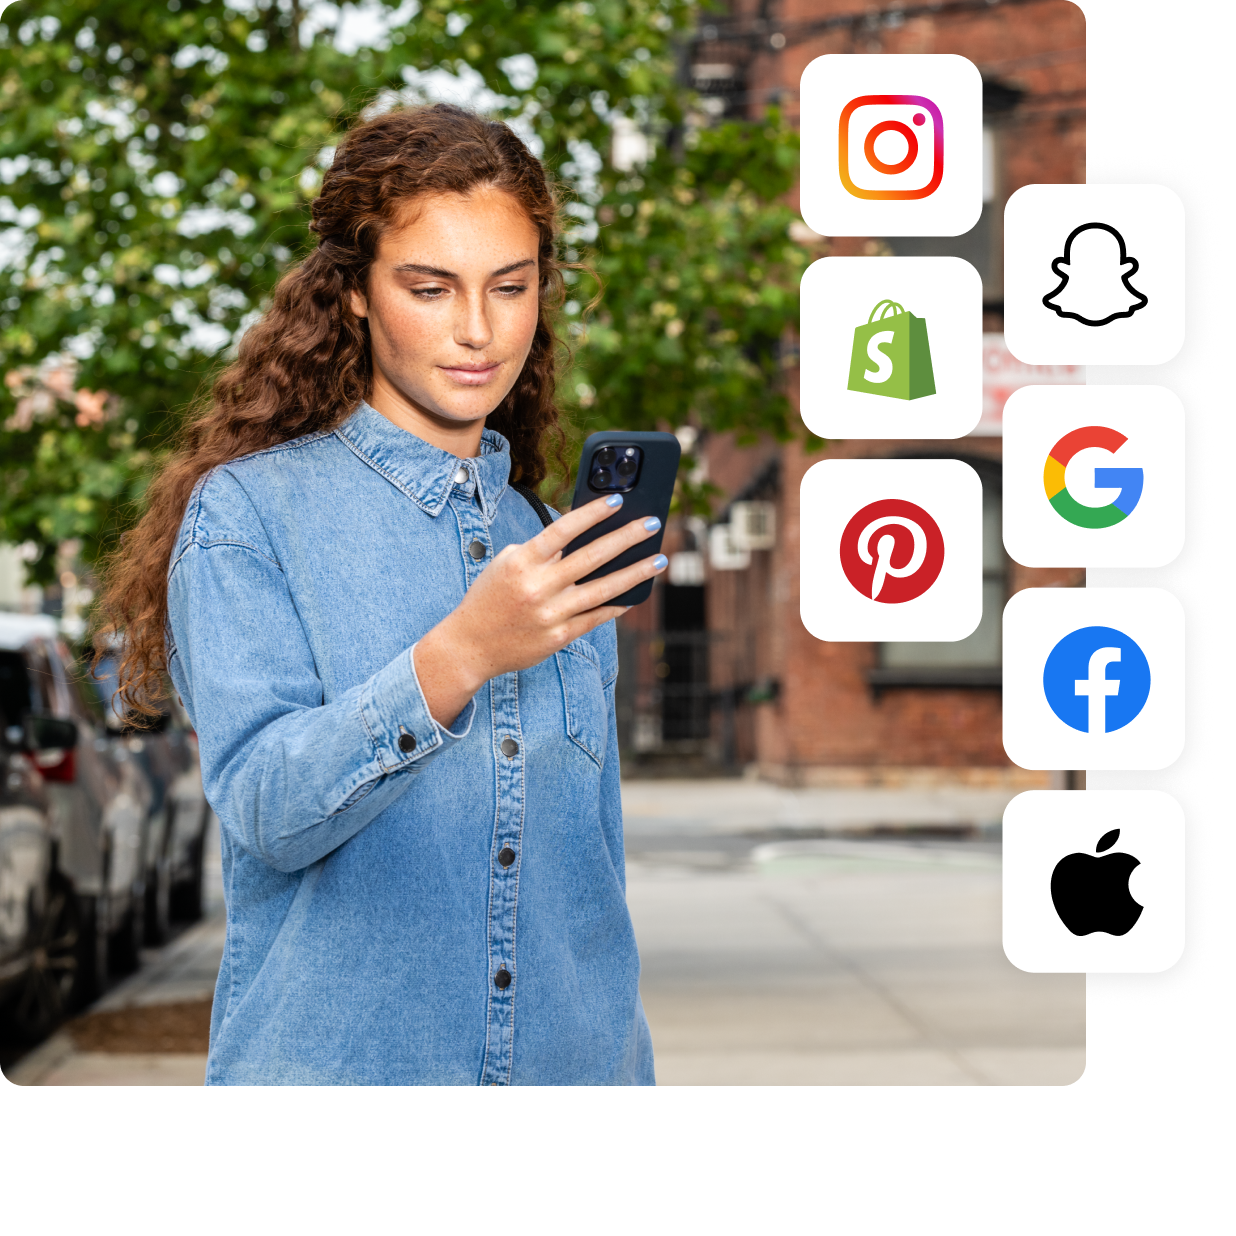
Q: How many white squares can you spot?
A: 7